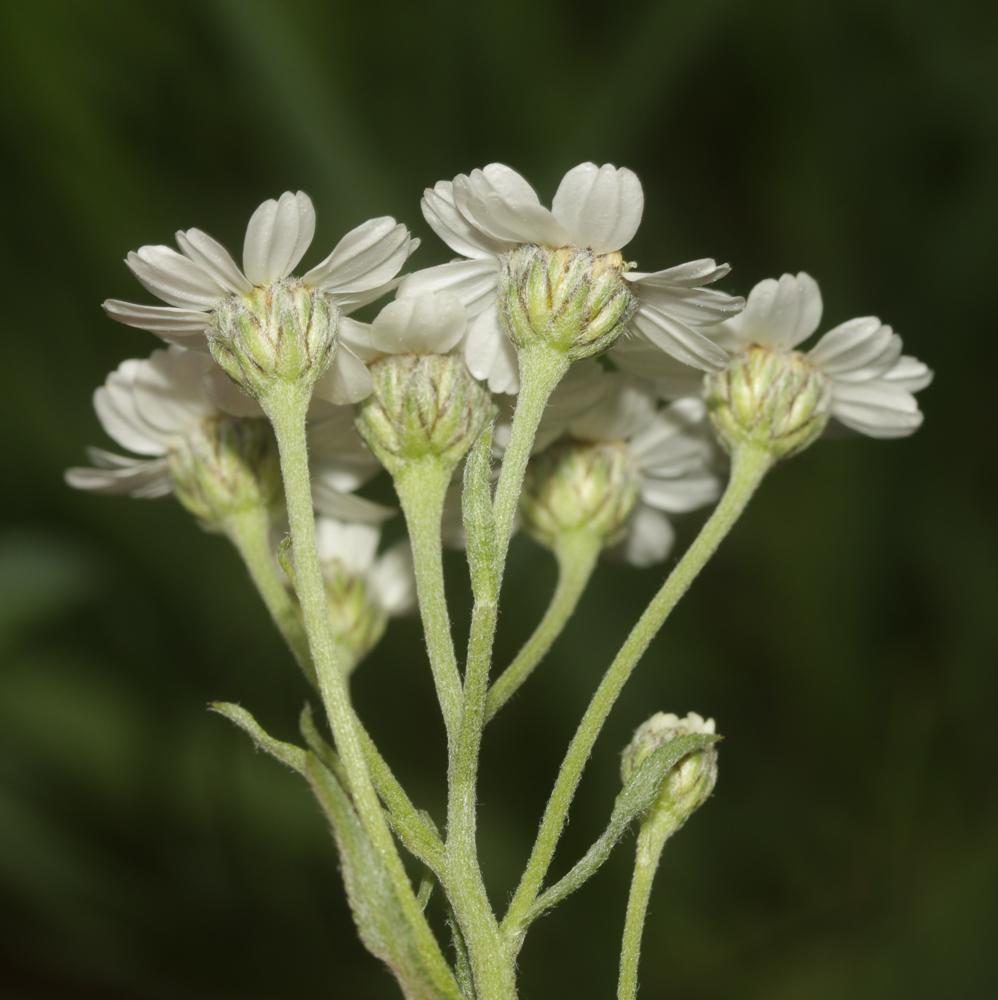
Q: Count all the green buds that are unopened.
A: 1